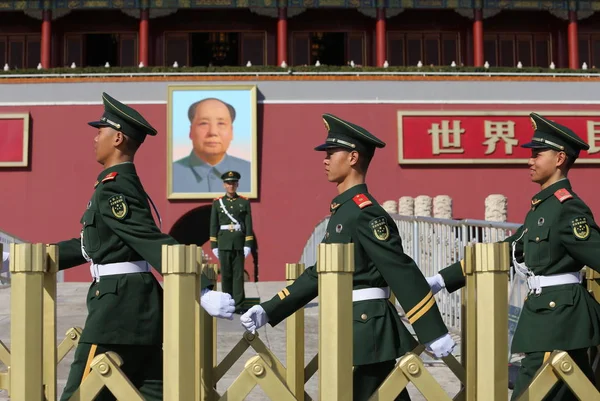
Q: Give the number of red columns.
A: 6